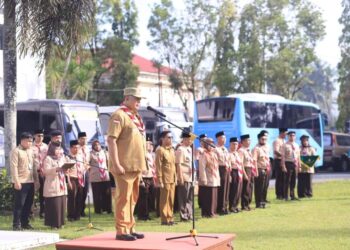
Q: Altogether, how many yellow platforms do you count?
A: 0